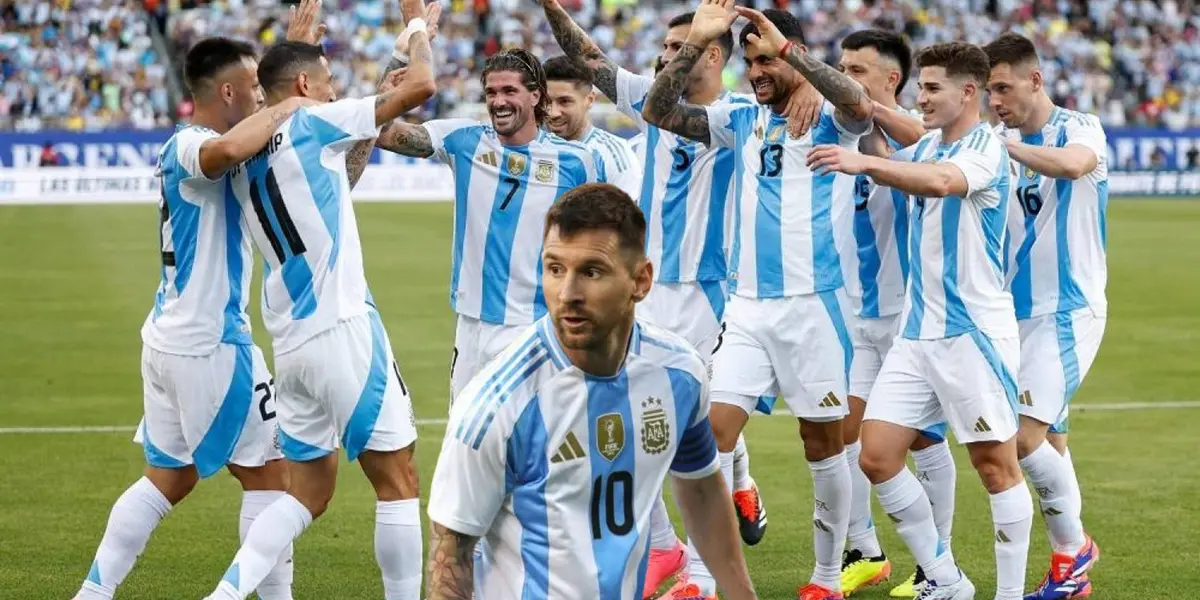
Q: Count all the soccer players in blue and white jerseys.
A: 10